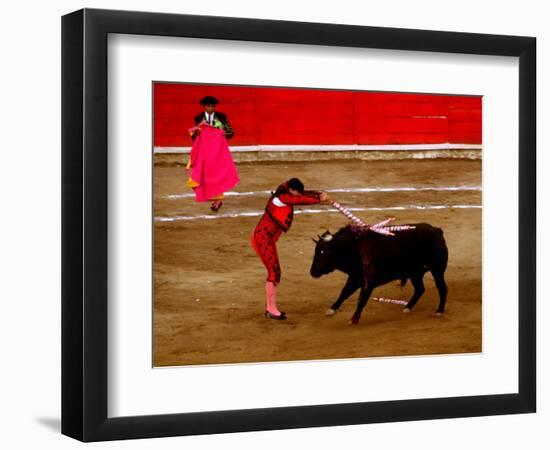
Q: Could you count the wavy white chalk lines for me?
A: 2